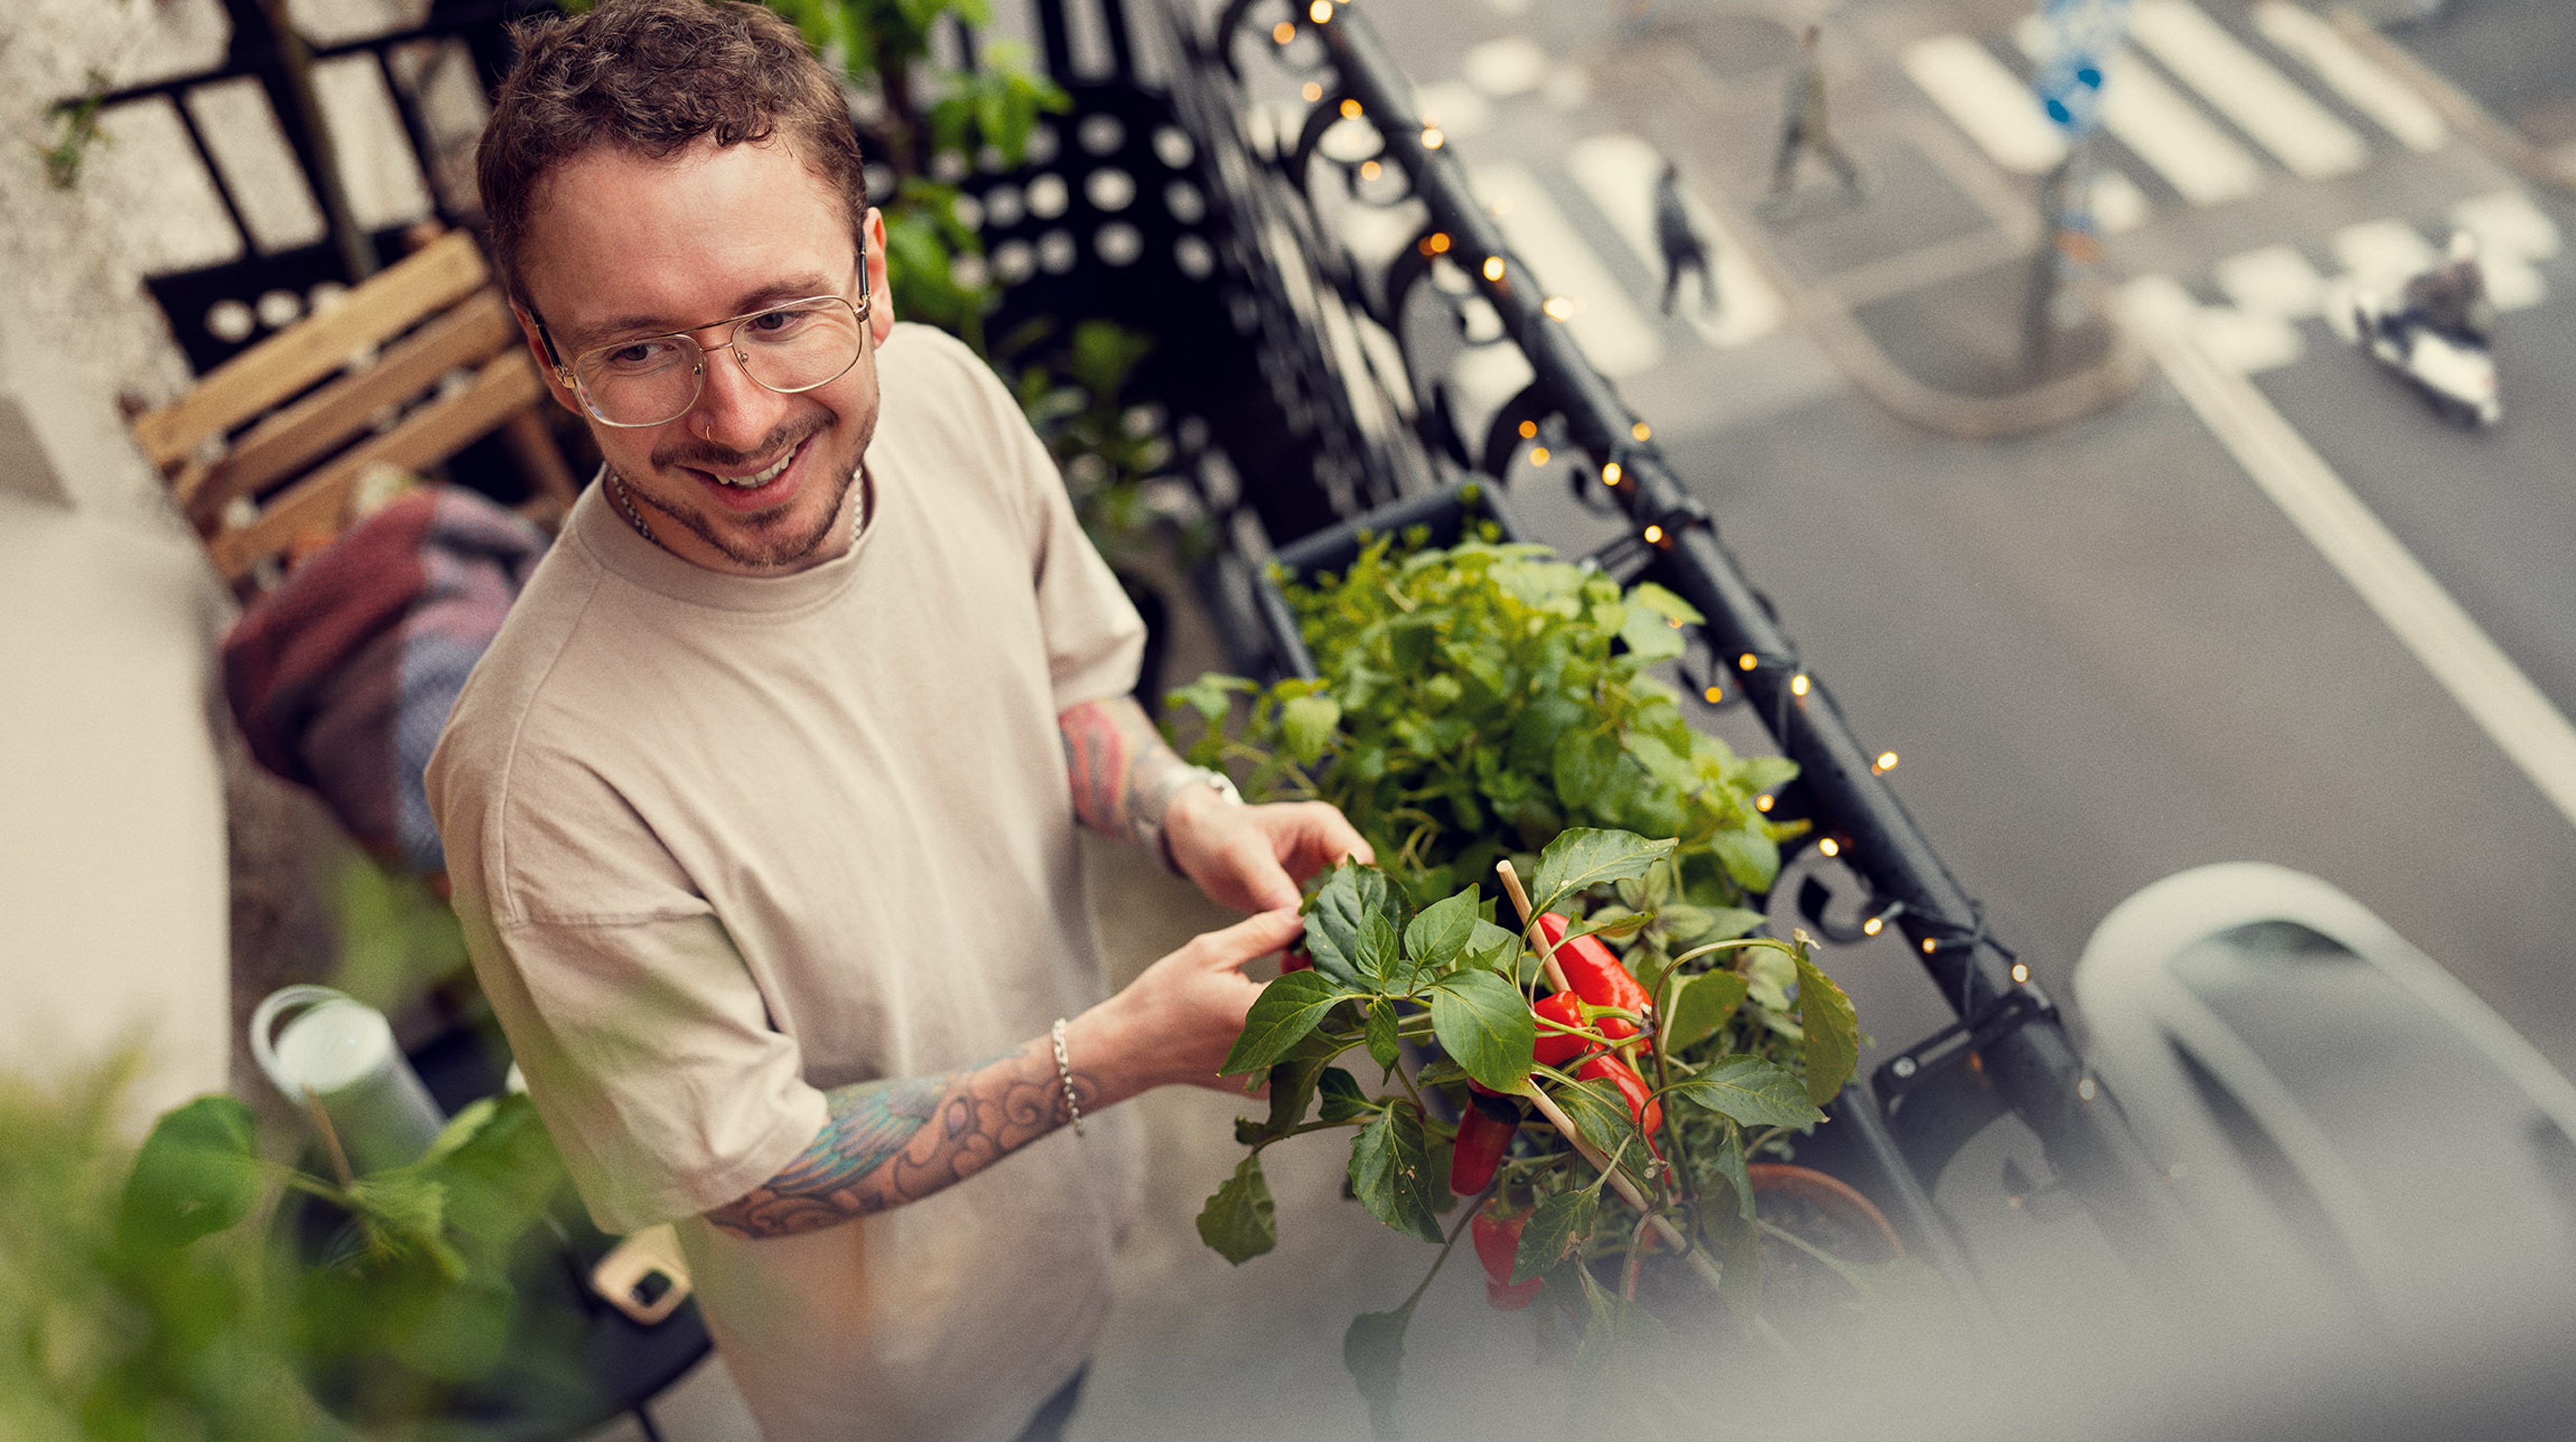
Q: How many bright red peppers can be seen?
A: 5